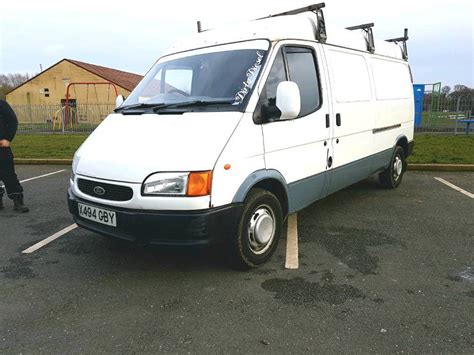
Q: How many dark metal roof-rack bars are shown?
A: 3